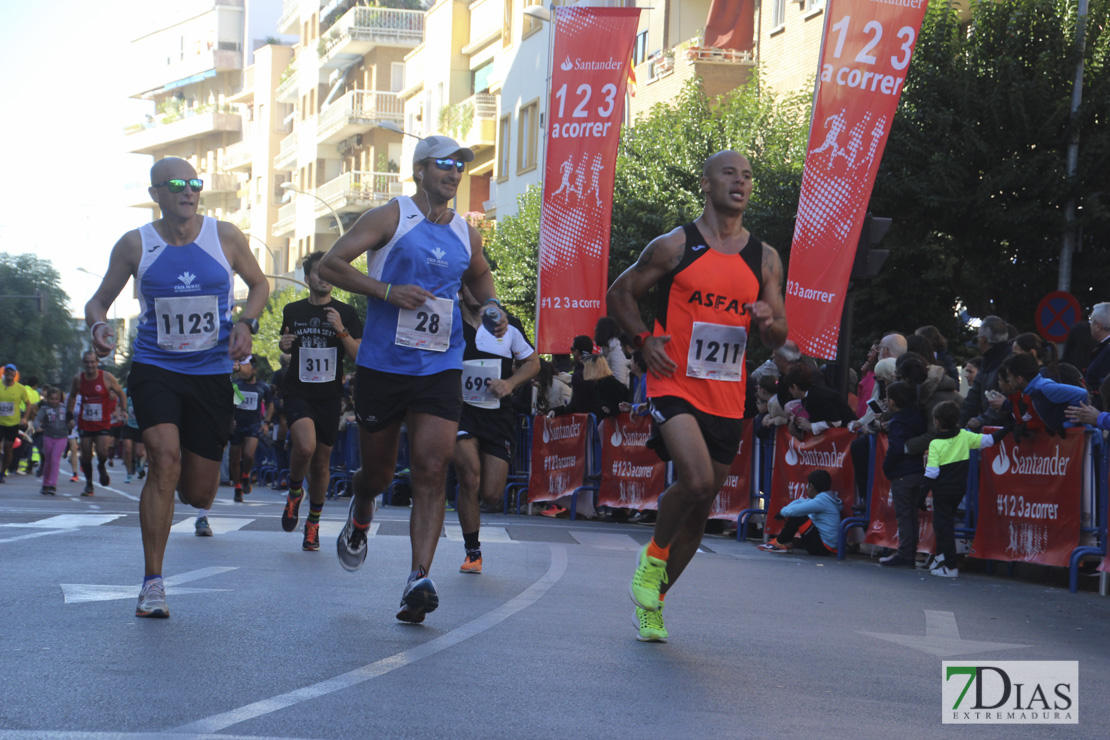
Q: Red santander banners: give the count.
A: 8